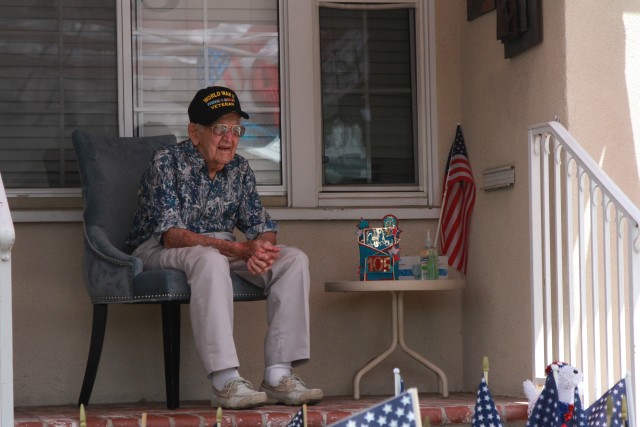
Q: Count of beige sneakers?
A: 2